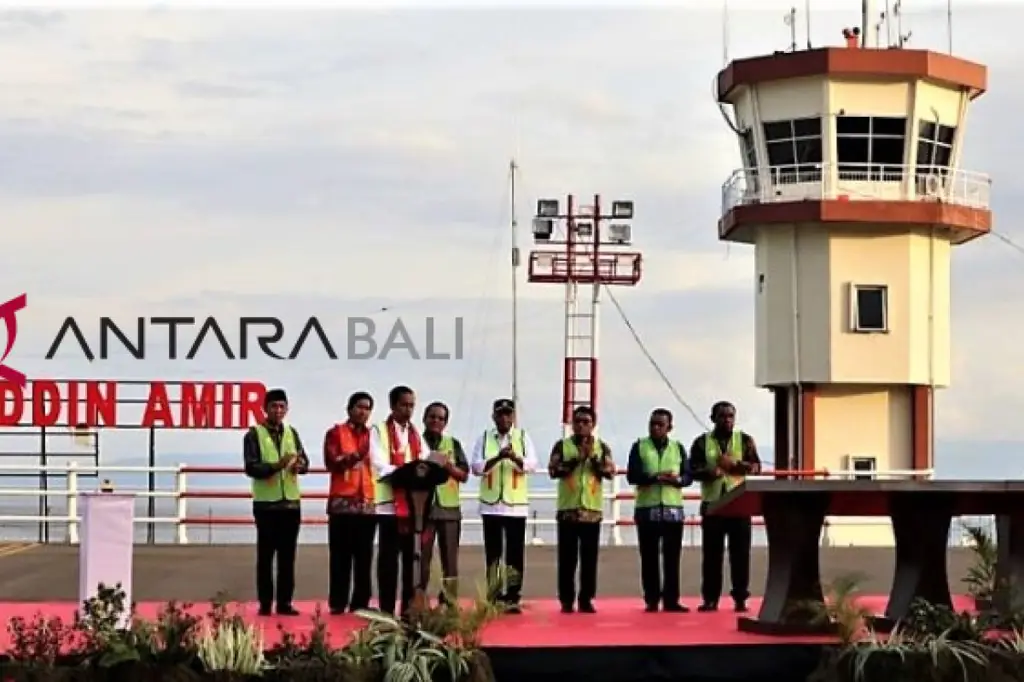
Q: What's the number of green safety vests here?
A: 7